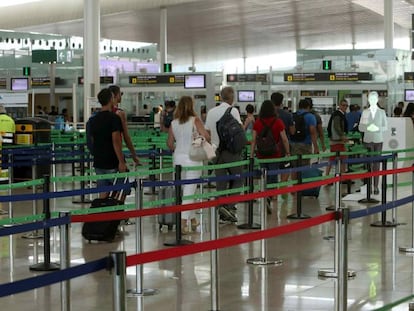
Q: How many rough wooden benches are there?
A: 0